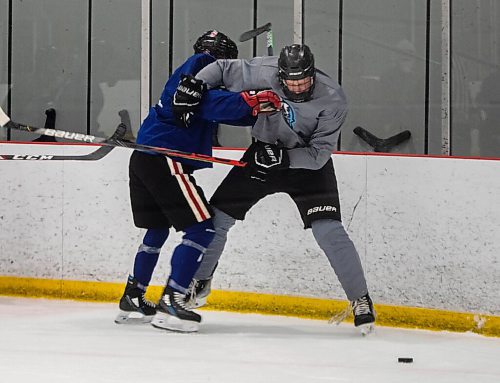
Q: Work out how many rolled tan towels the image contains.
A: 0